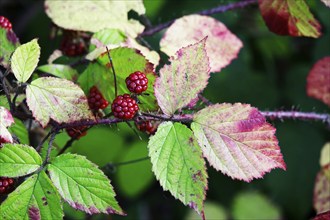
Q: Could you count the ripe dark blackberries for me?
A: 0